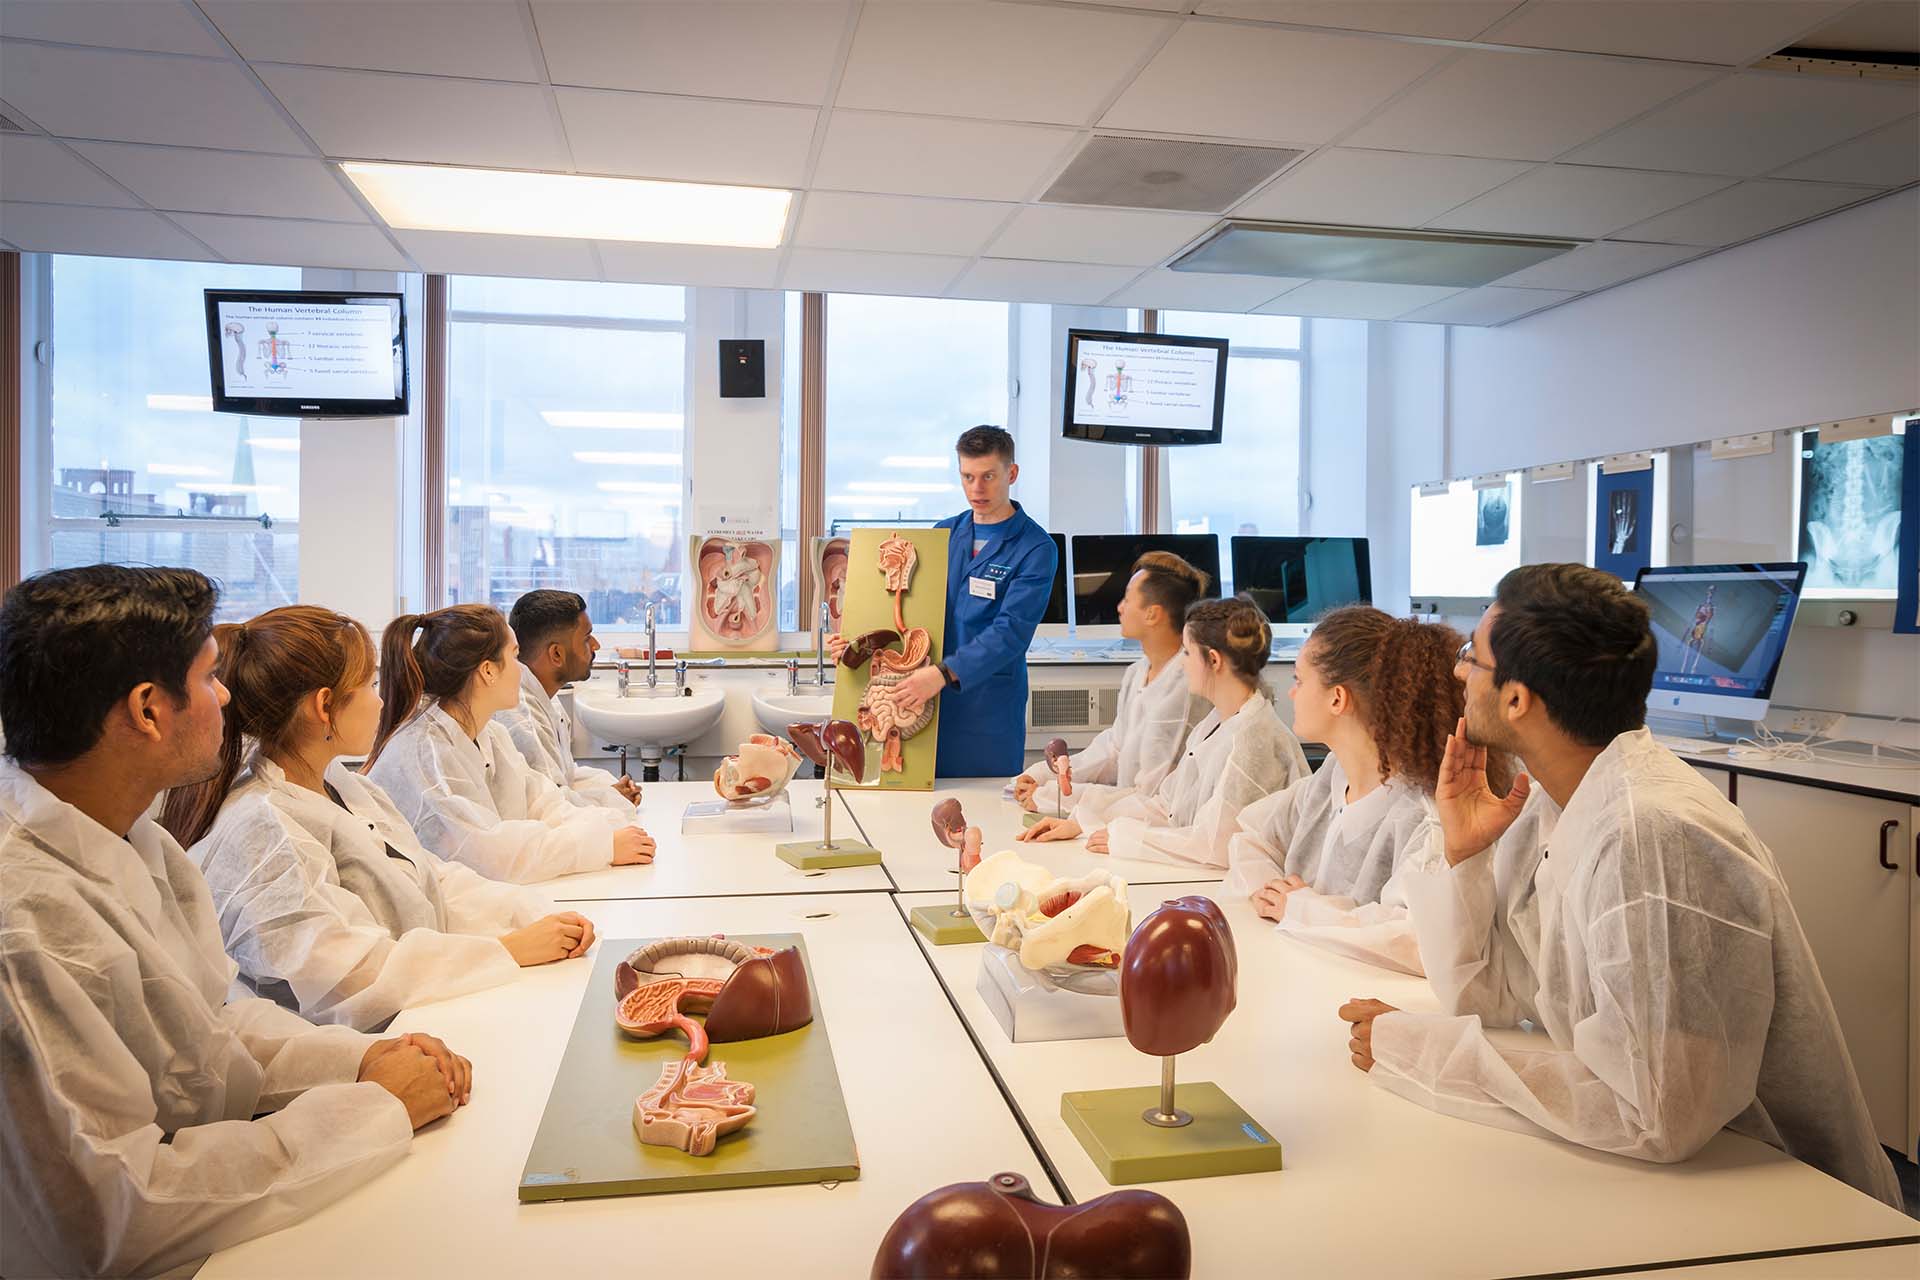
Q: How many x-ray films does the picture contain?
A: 3